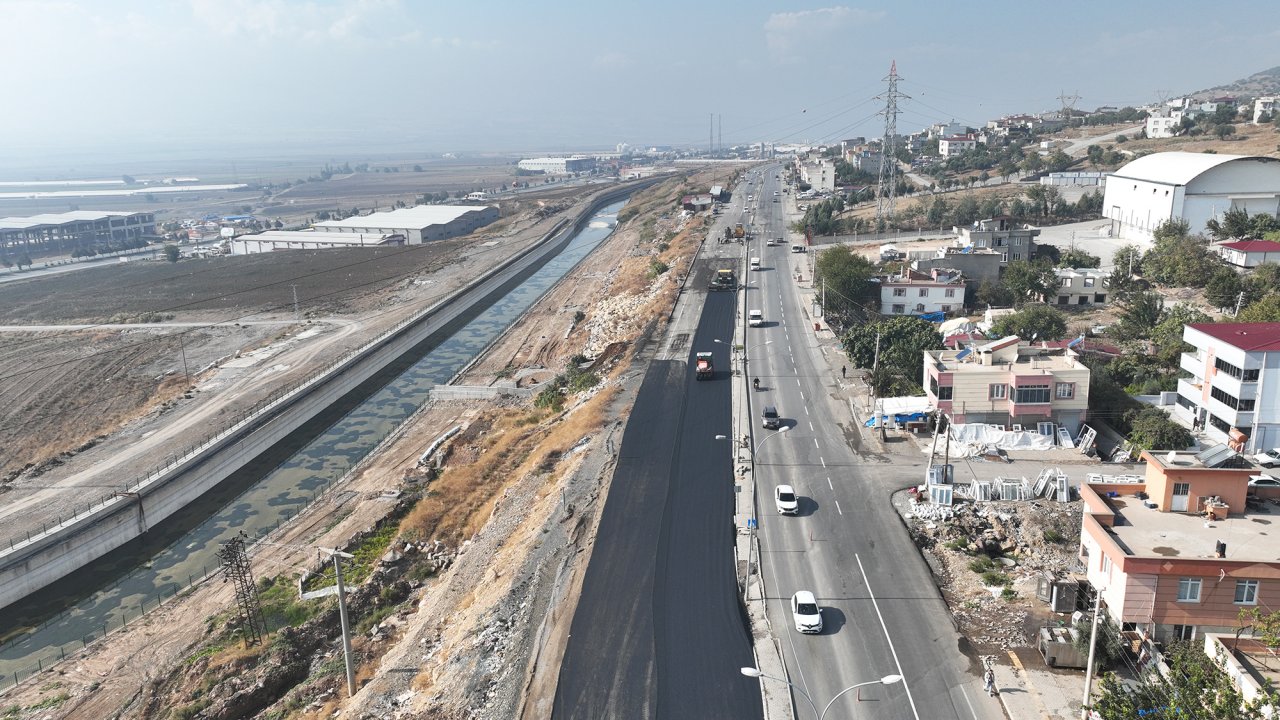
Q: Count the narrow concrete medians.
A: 1